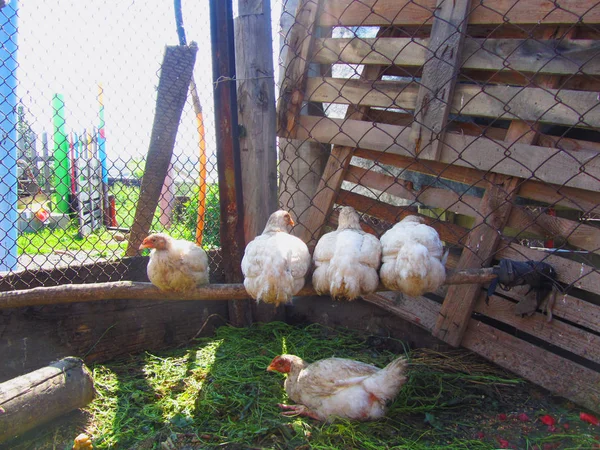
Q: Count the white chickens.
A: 5